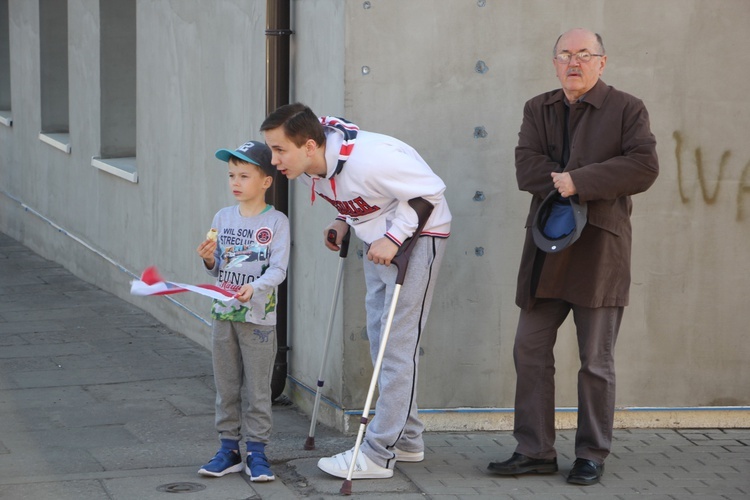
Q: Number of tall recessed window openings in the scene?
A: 3